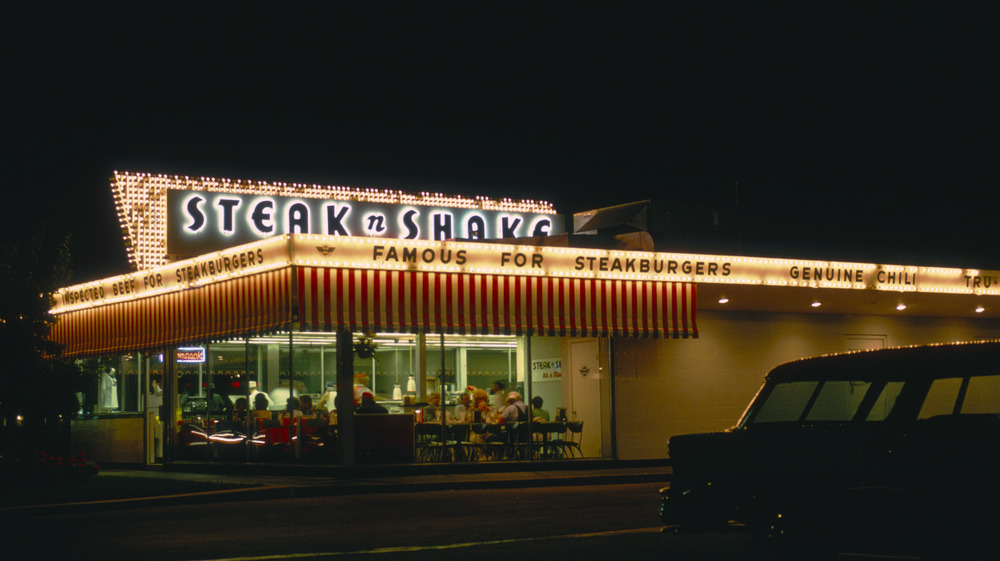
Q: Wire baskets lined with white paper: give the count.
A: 0